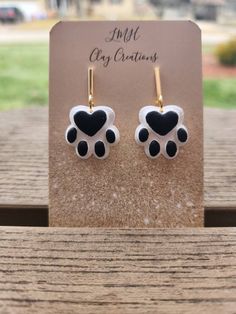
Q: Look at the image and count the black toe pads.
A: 8